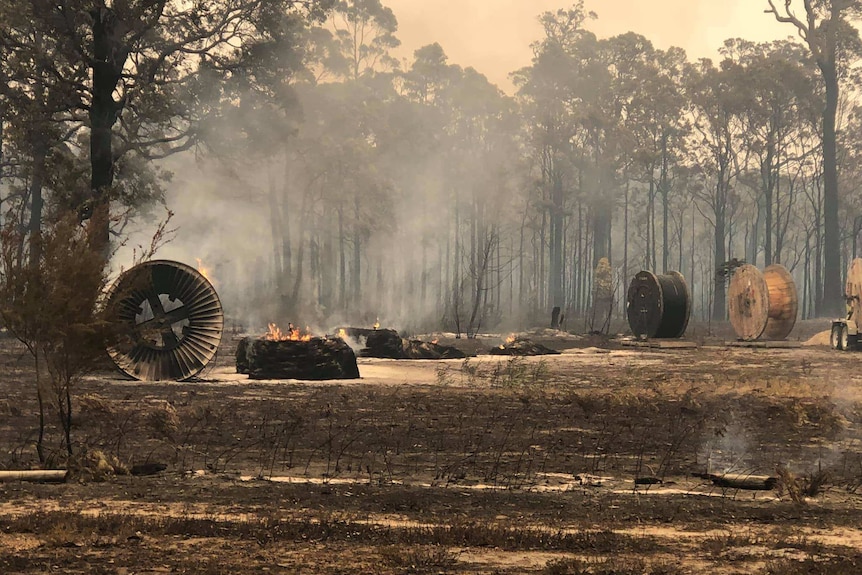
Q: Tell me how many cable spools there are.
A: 4